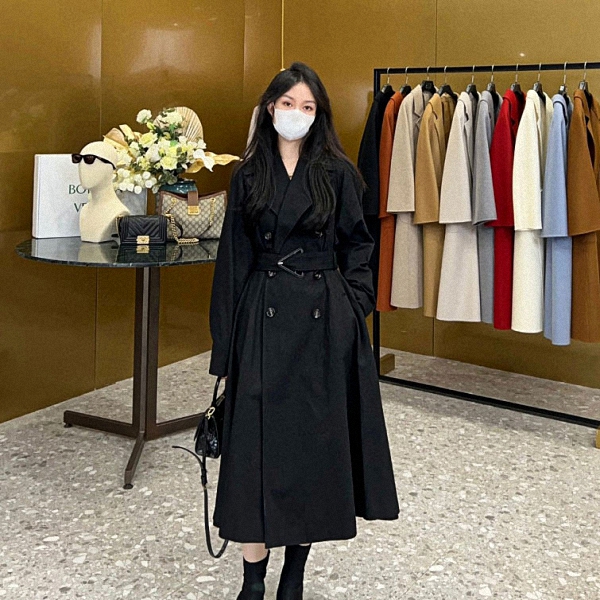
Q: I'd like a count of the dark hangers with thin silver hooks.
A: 10